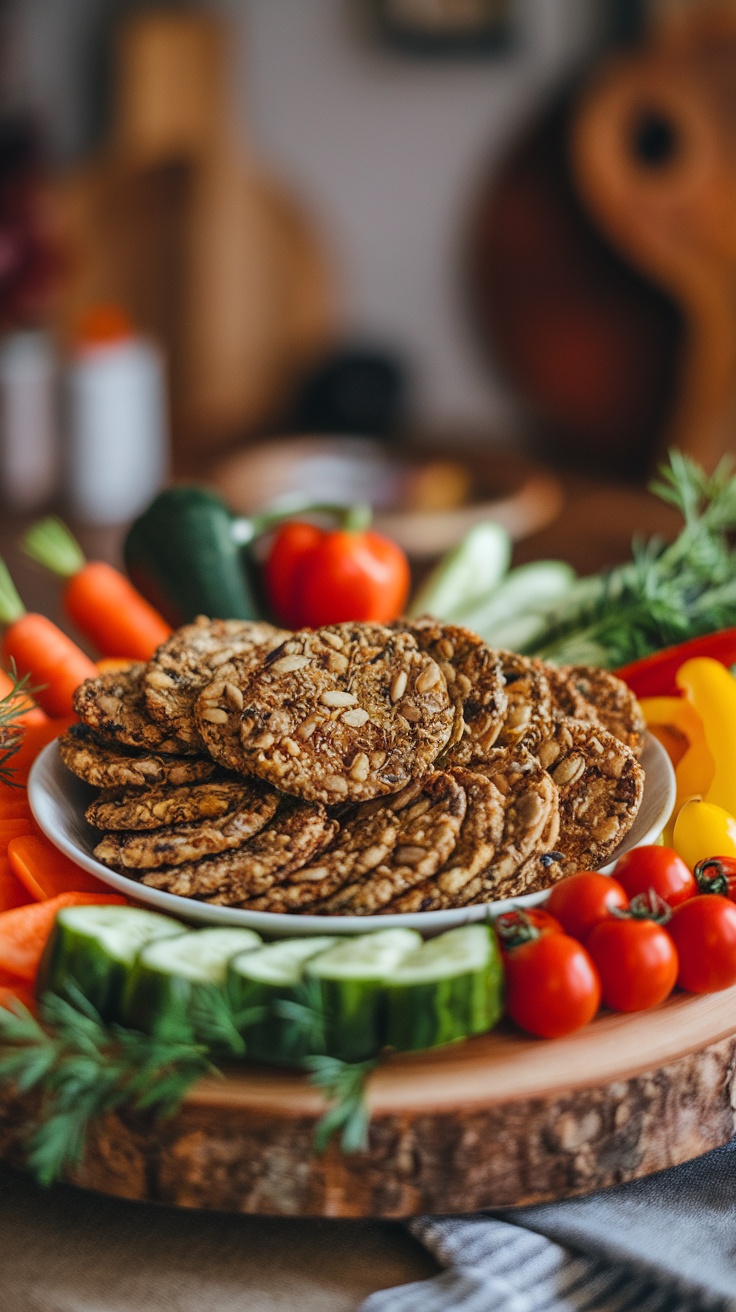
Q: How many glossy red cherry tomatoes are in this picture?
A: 7